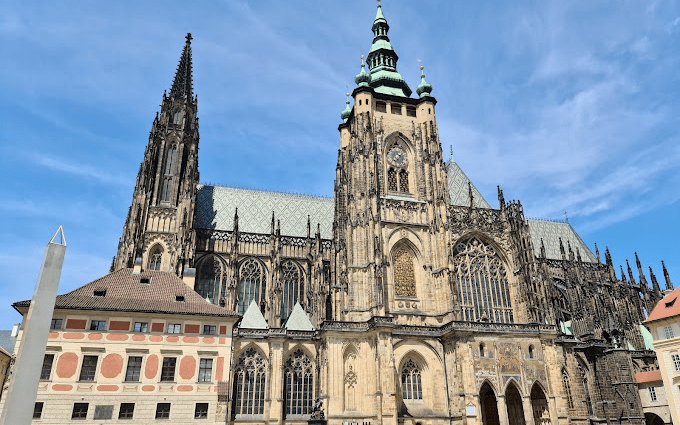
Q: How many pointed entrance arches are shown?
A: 3